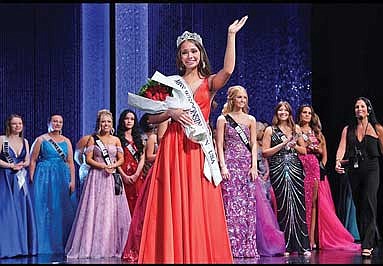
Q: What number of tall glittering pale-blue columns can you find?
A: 2